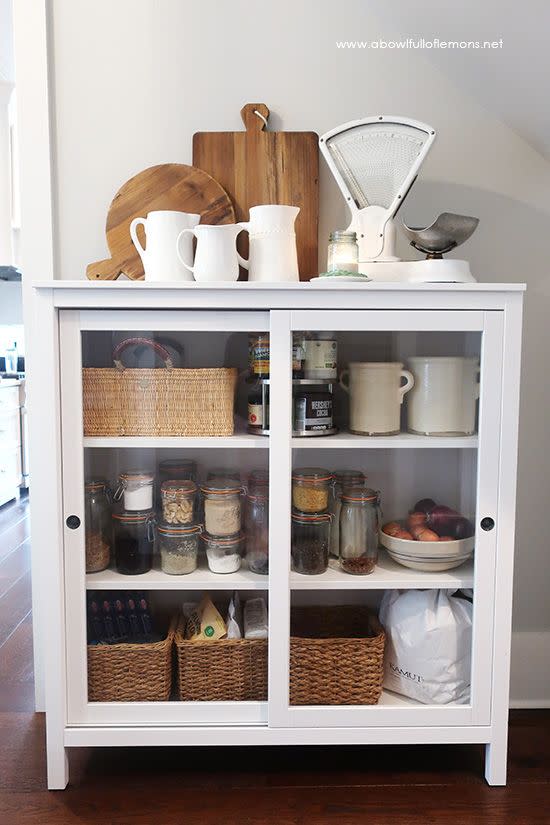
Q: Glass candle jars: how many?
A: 1